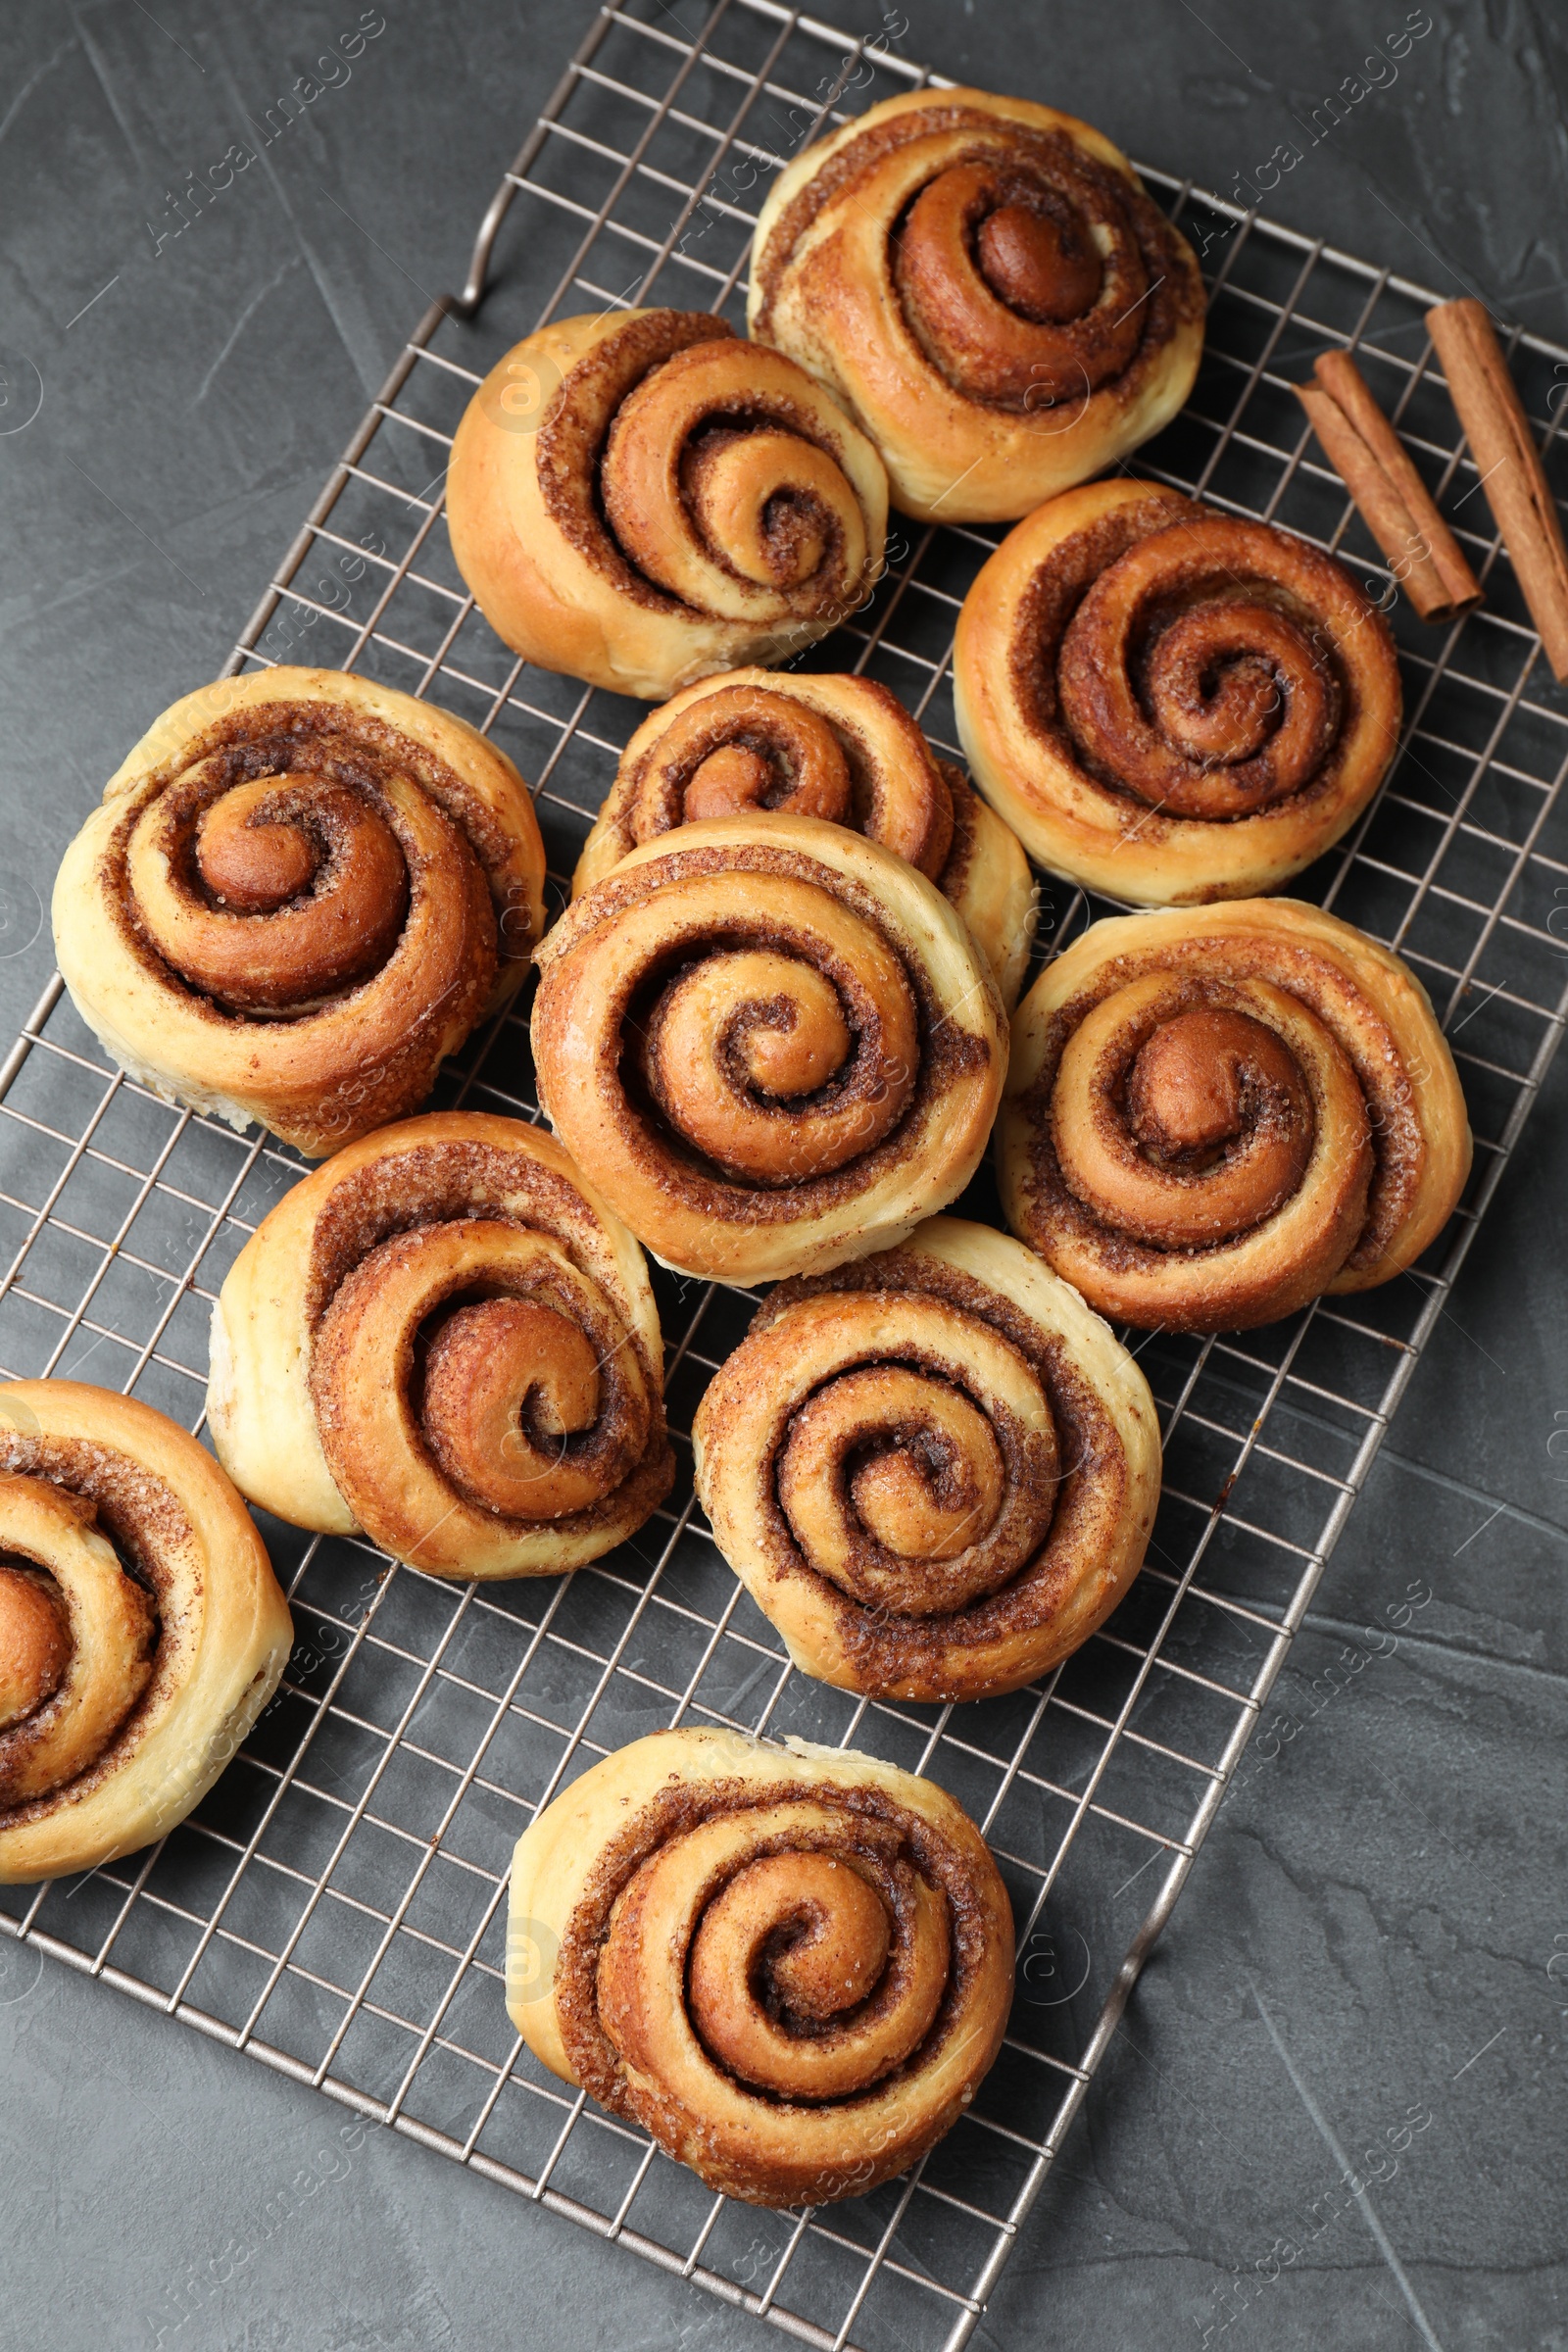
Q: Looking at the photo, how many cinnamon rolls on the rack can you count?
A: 11